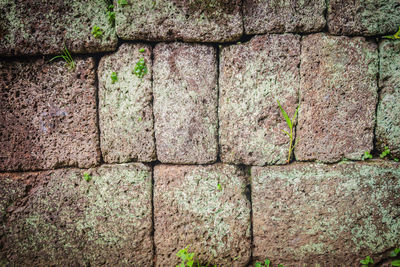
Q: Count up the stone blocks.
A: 13